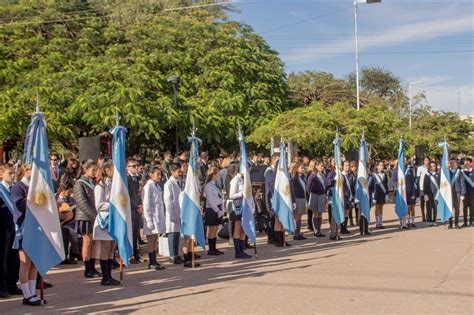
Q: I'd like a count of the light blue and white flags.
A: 9